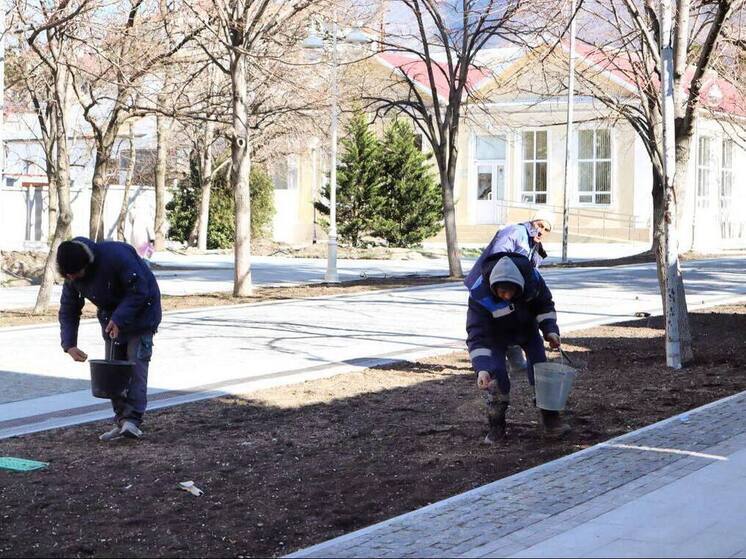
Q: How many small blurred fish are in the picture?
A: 0